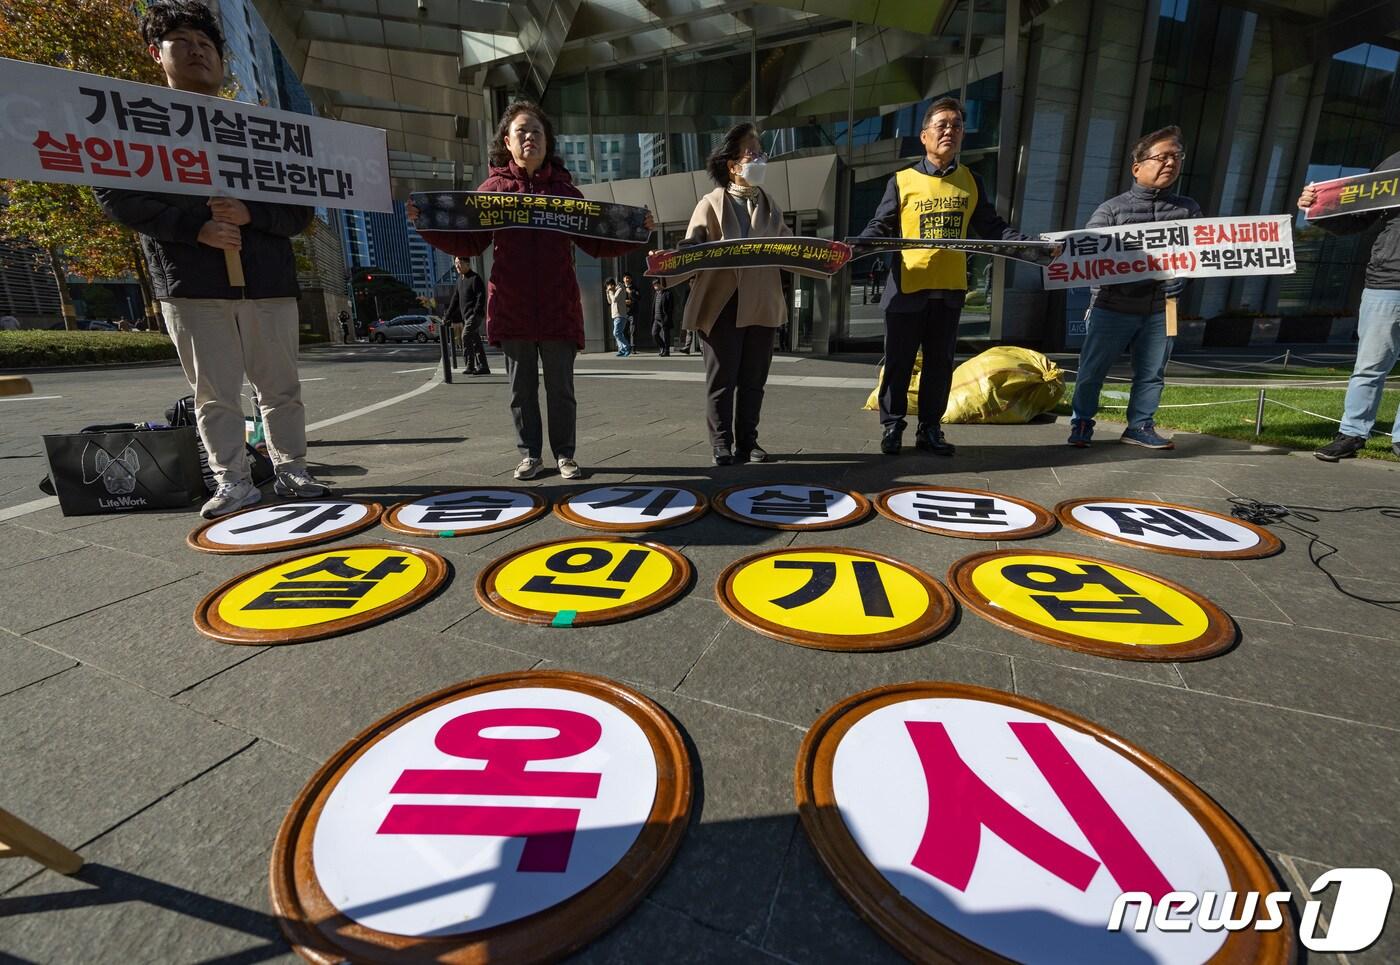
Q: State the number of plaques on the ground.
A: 12